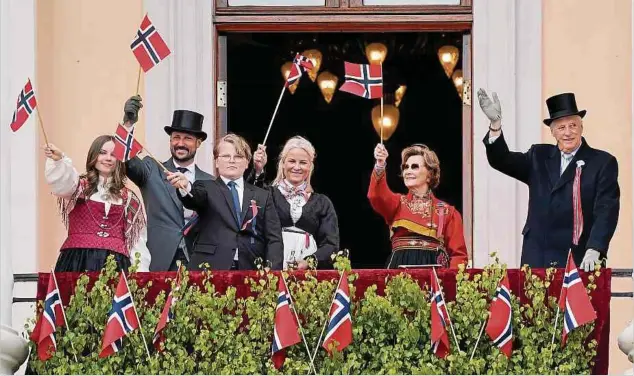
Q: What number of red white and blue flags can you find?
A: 13